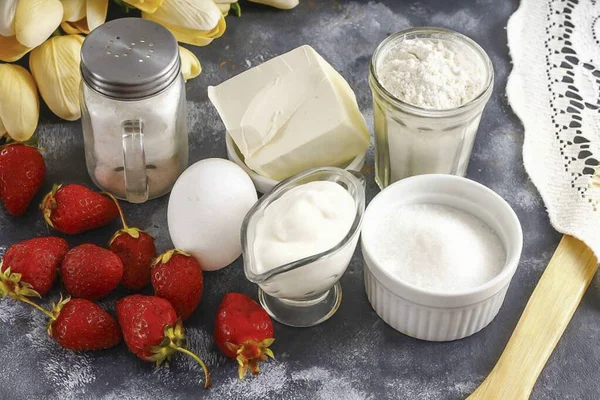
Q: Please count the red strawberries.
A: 9